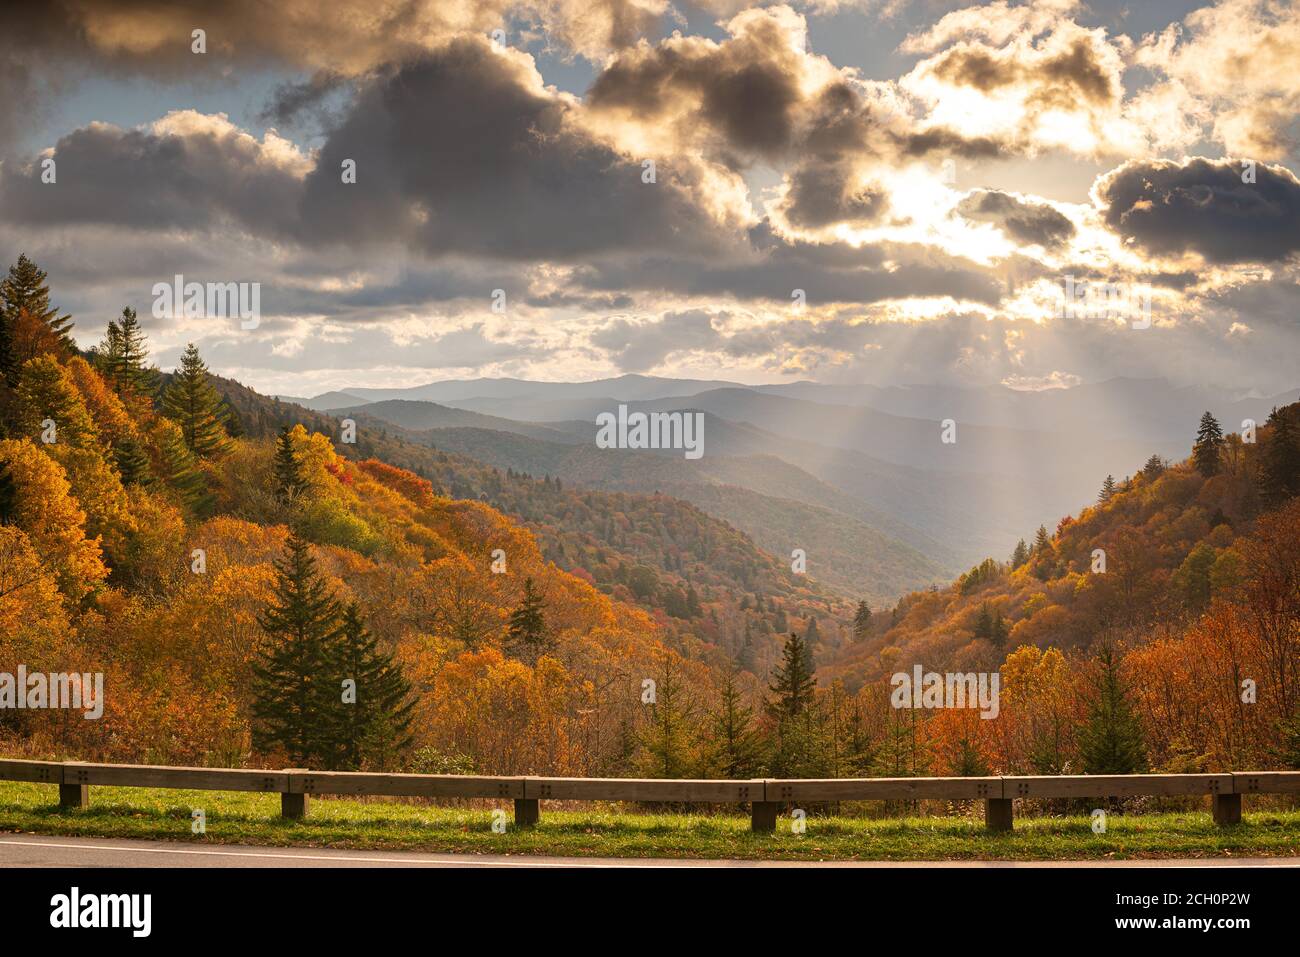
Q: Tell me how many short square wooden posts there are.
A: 6